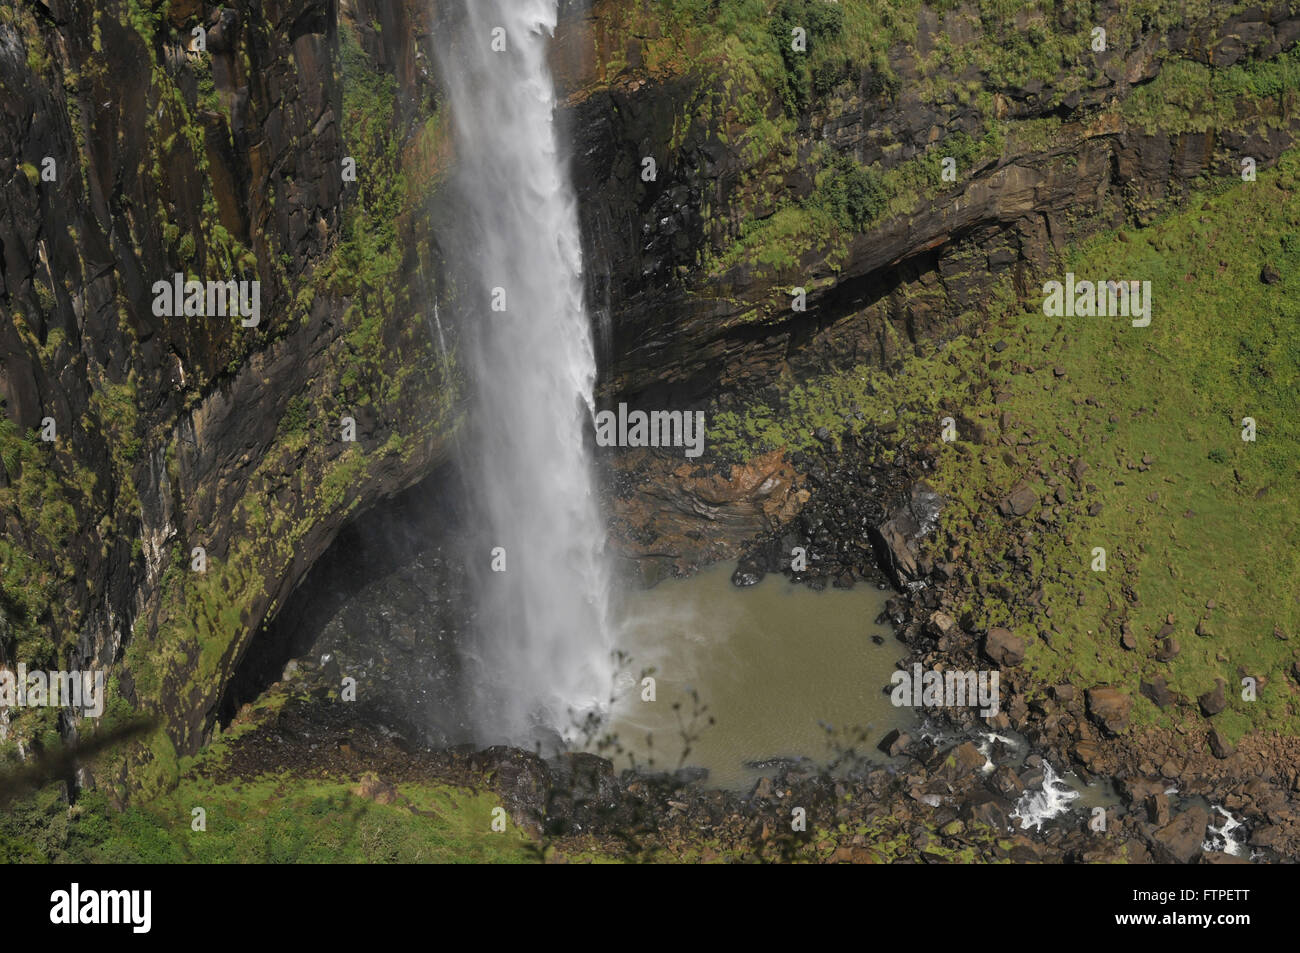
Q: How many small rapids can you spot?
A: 3